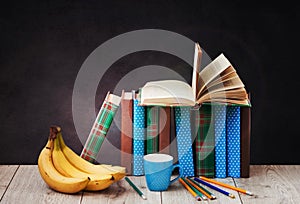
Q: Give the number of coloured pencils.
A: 7